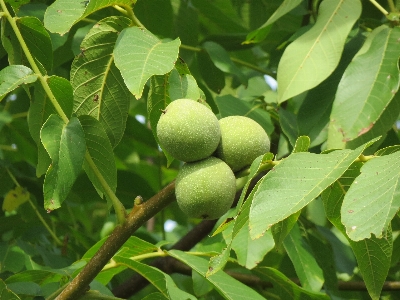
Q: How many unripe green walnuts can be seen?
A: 3